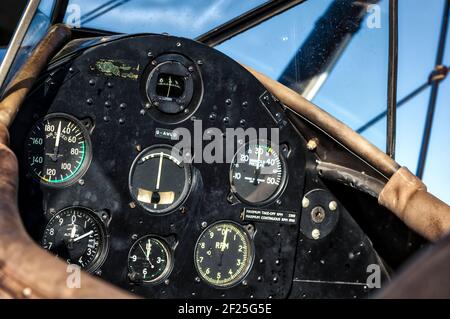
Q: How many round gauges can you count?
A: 7